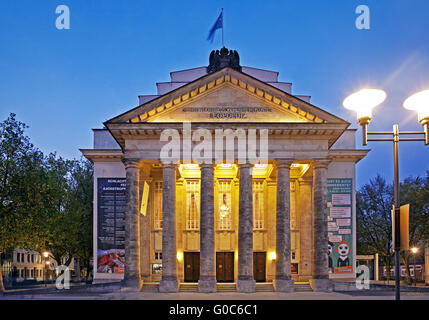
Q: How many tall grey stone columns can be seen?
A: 6